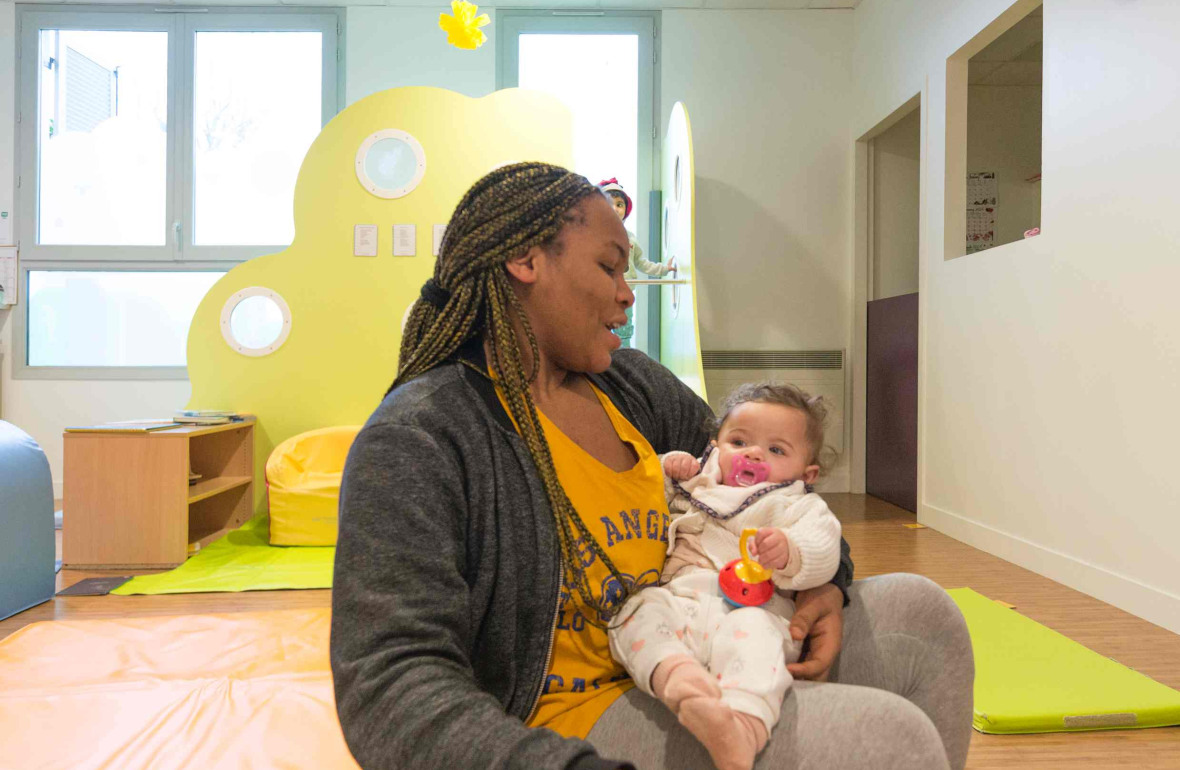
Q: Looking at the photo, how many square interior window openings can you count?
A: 1